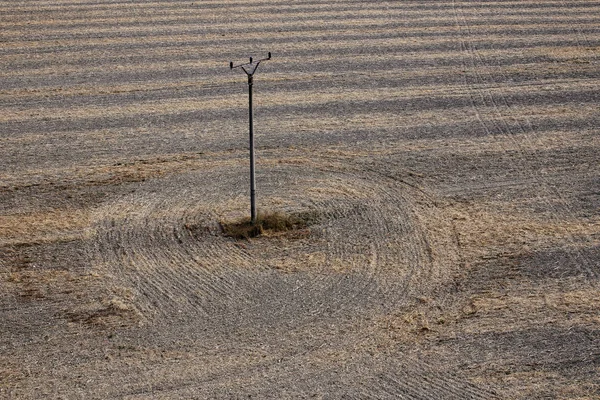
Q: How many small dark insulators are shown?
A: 3